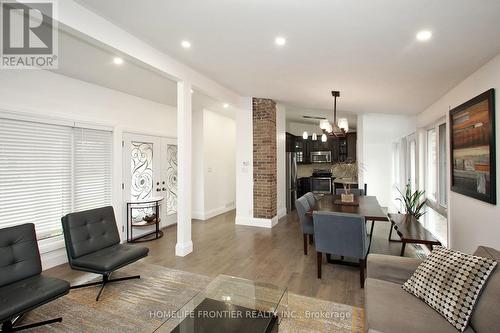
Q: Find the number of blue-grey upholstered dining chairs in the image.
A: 4